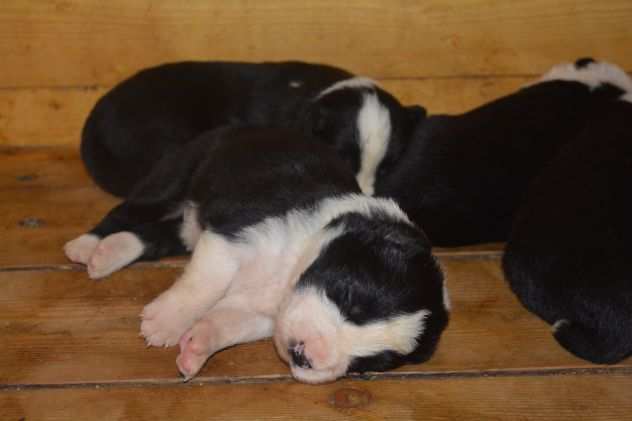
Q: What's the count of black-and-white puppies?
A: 4